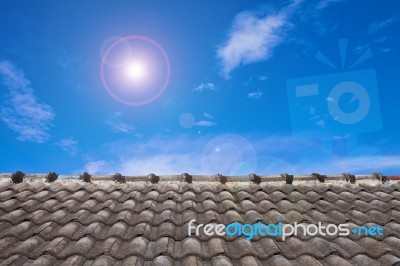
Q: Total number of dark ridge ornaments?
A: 12